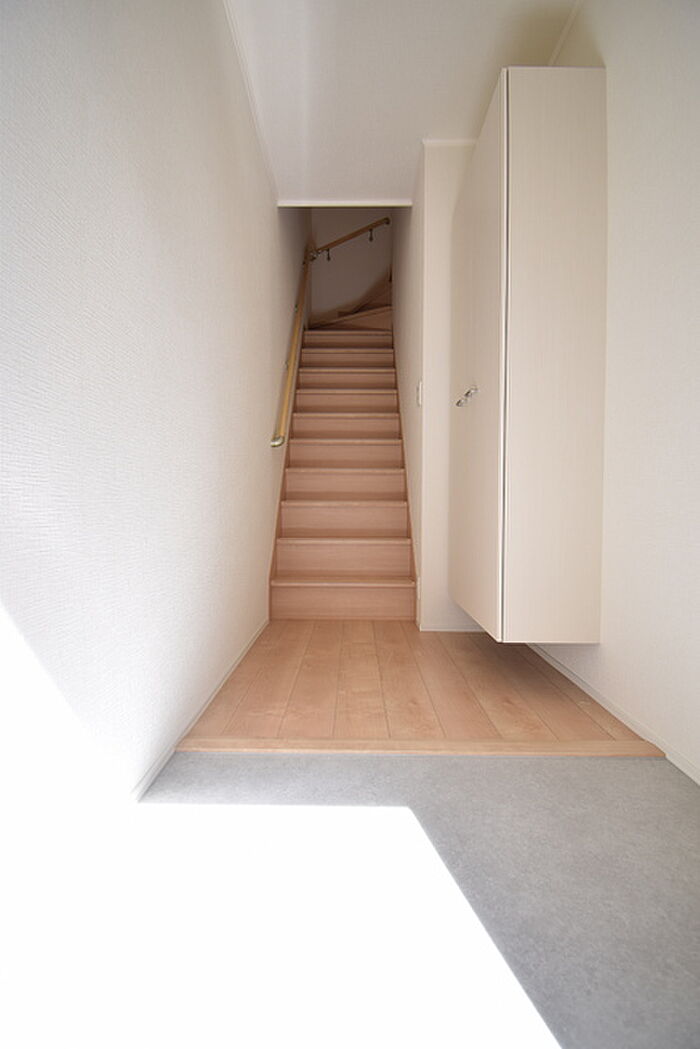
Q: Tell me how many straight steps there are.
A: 10